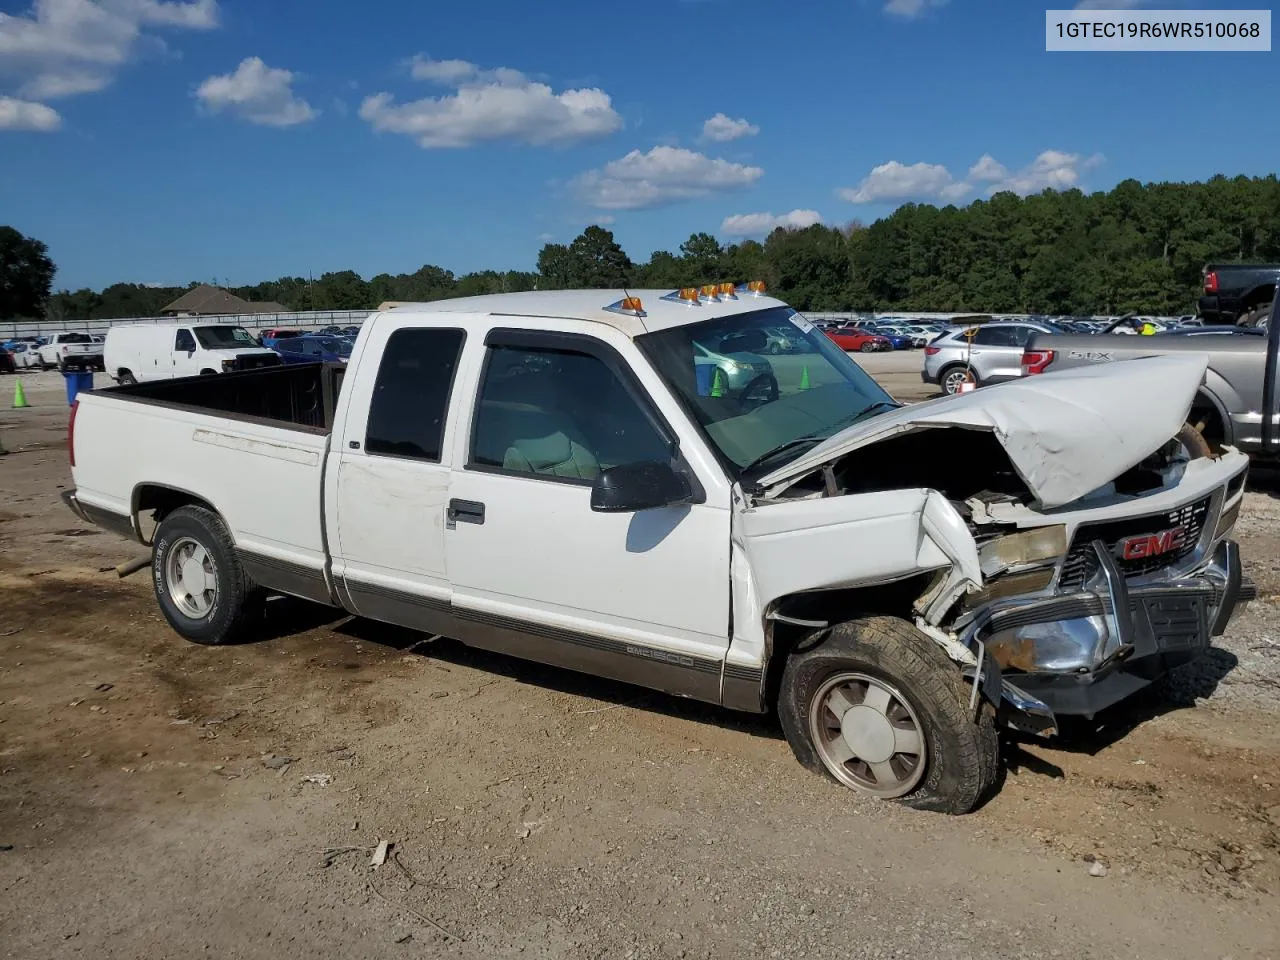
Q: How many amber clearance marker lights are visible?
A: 5